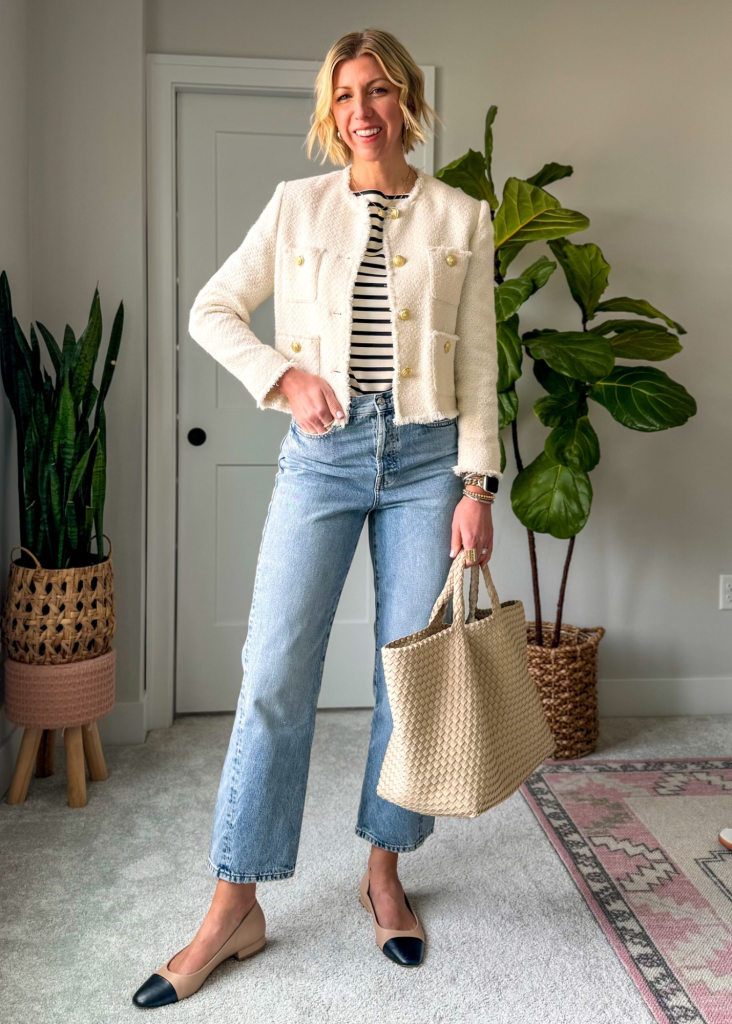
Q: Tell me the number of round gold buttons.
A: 8